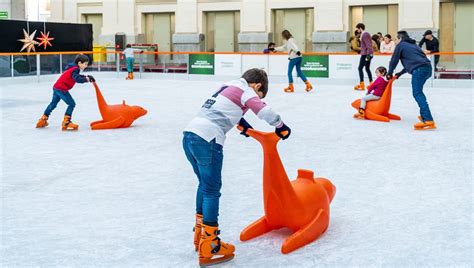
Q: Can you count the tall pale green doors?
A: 6